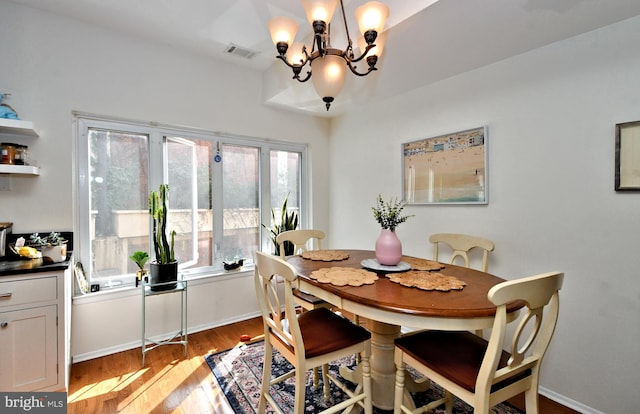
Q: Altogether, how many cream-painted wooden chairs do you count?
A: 4